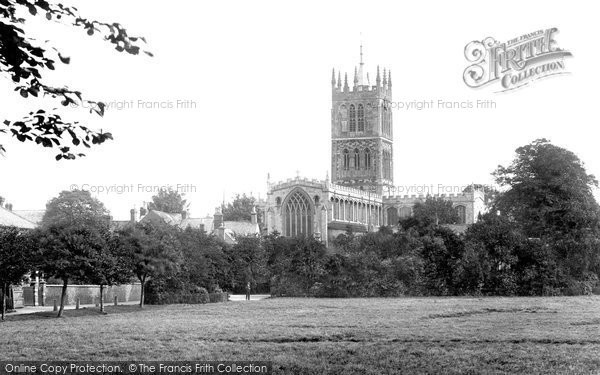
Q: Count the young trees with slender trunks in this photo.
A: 4